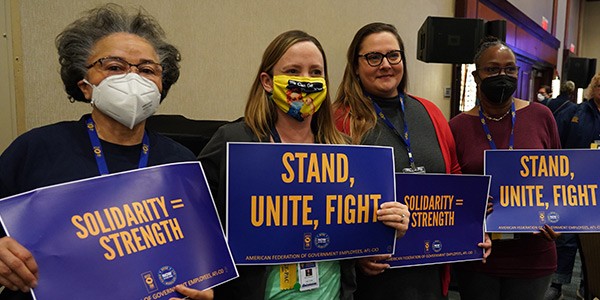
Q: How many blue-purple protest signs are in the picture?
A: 4